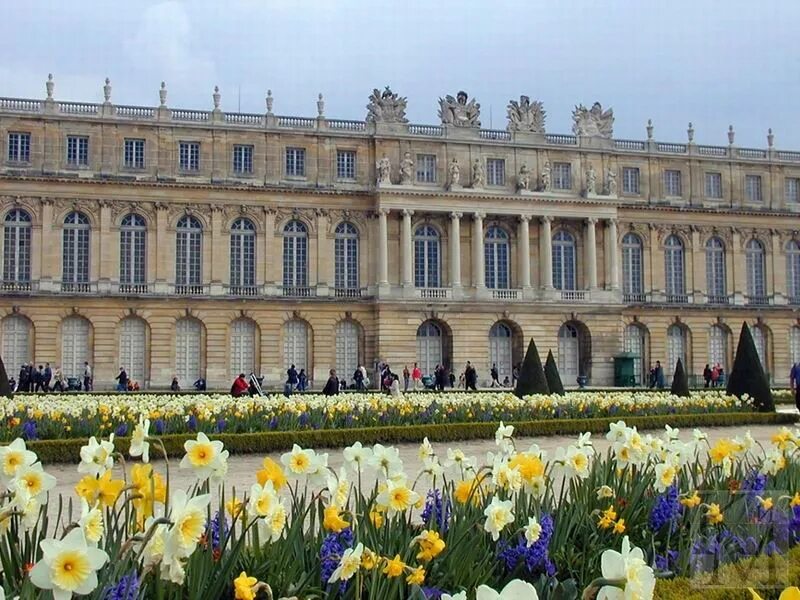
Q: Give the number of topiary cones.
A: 5